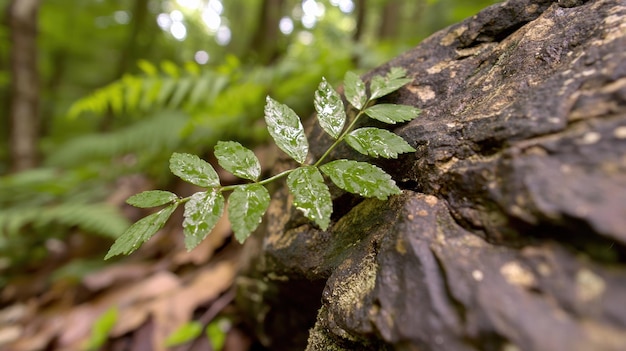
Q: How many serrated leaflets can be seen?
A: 14